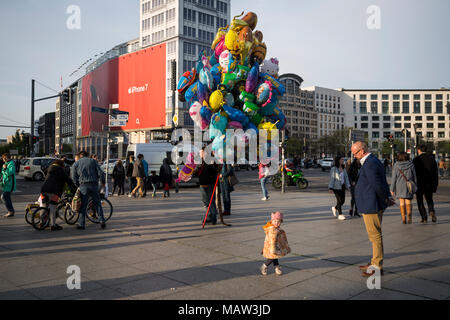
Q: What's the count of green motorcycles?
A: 1